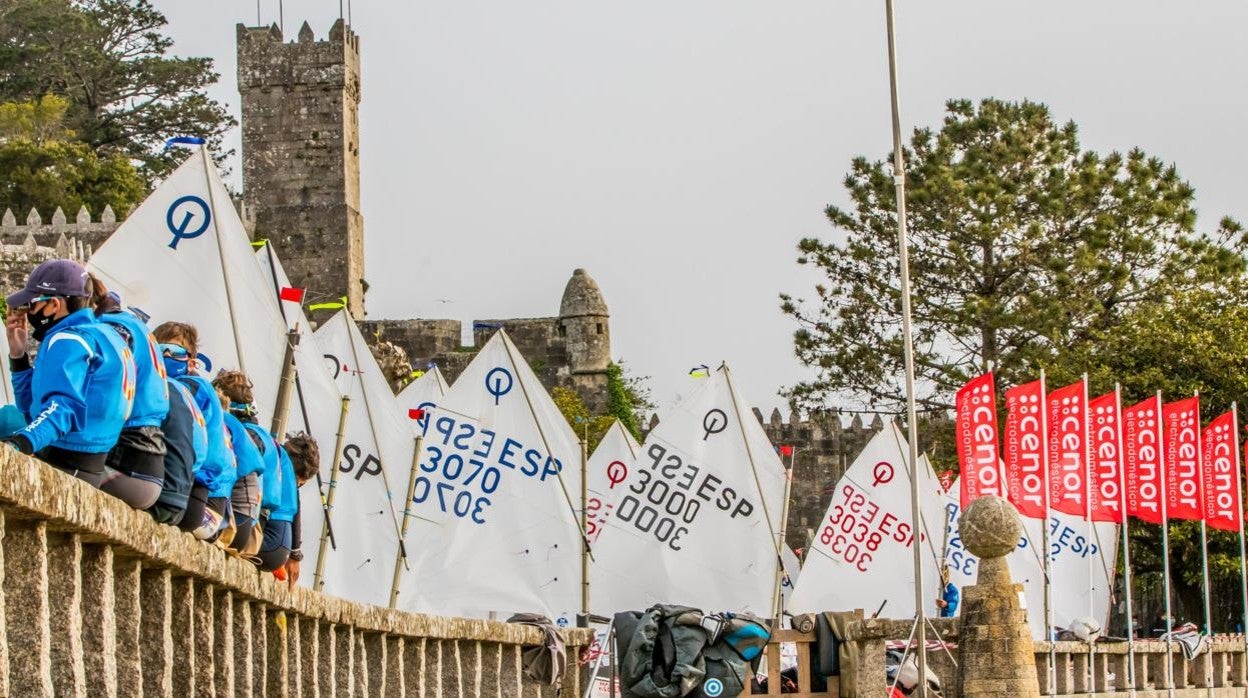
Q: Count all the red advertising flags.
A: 7